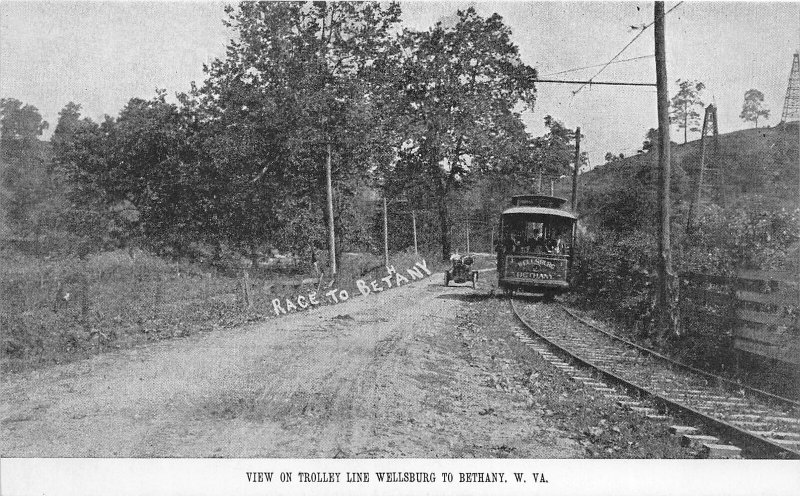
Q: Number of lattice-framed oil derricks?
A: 2